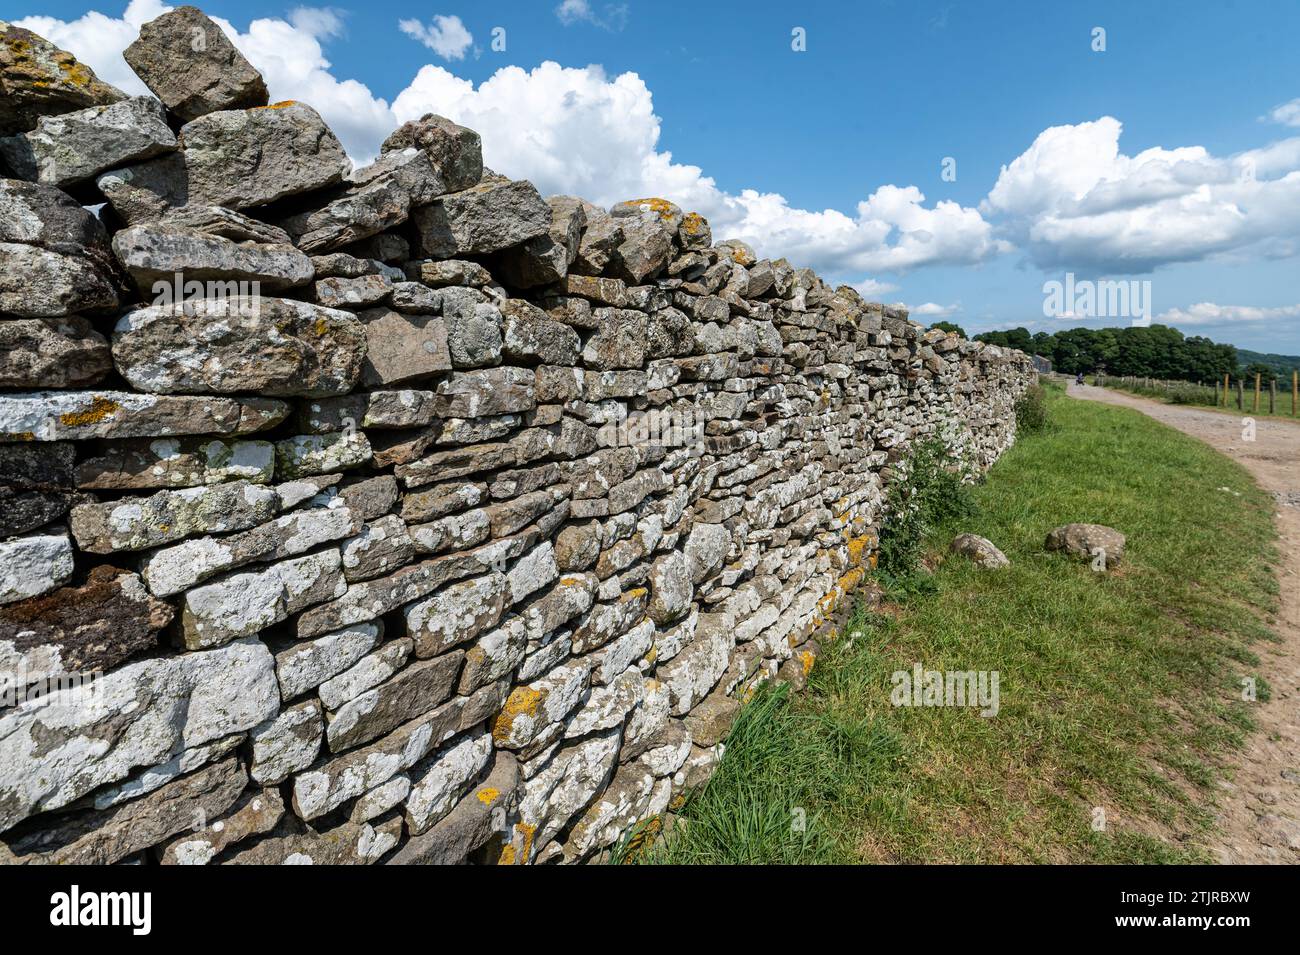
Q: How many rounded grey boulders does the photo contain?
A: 2